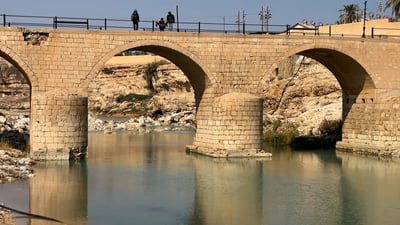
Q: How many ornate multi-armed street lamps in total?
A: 2